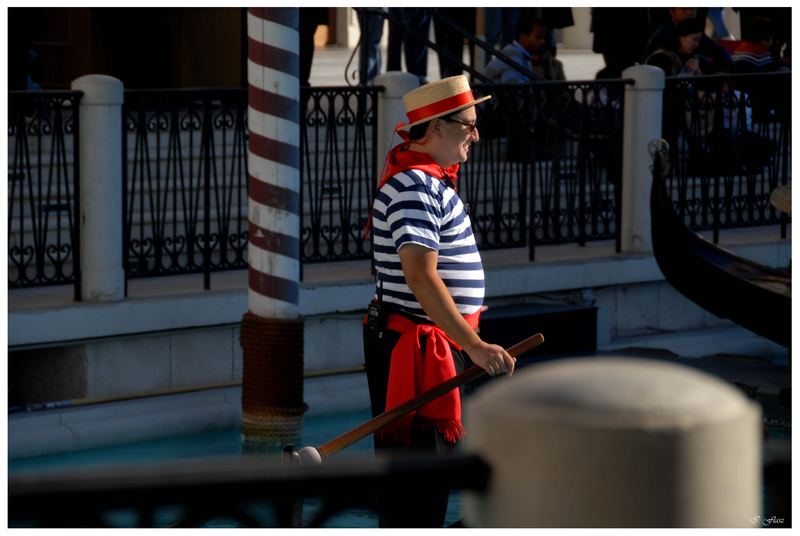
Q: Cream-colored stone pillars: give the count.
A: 4